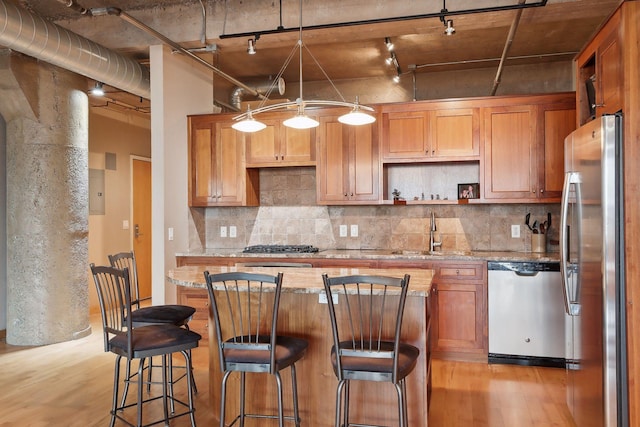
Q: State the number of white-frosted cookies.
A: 0